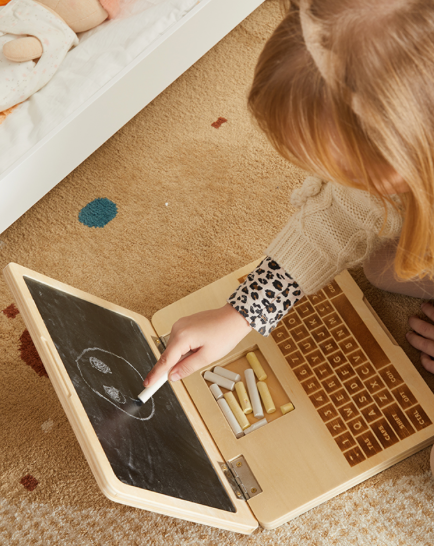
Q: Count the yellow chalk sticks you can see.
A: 5